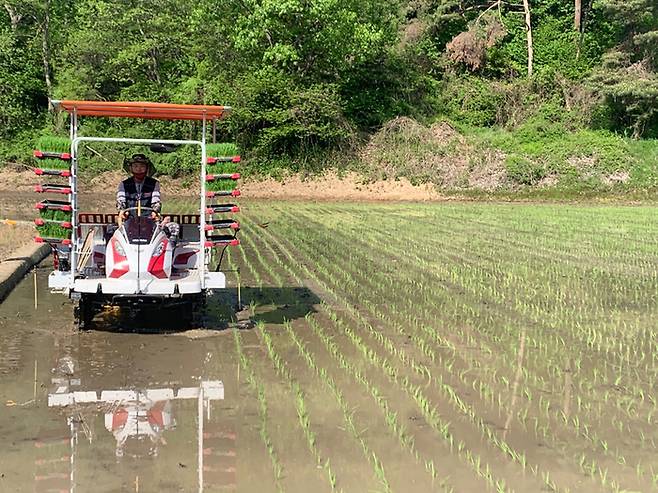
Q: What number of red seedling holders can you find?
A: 12